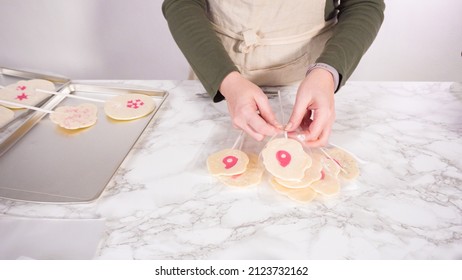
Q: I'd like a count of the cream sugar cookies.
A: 11